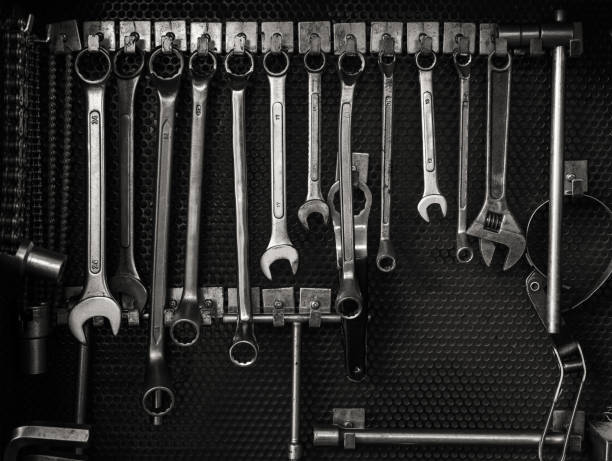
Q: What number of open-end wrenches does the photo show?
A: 5